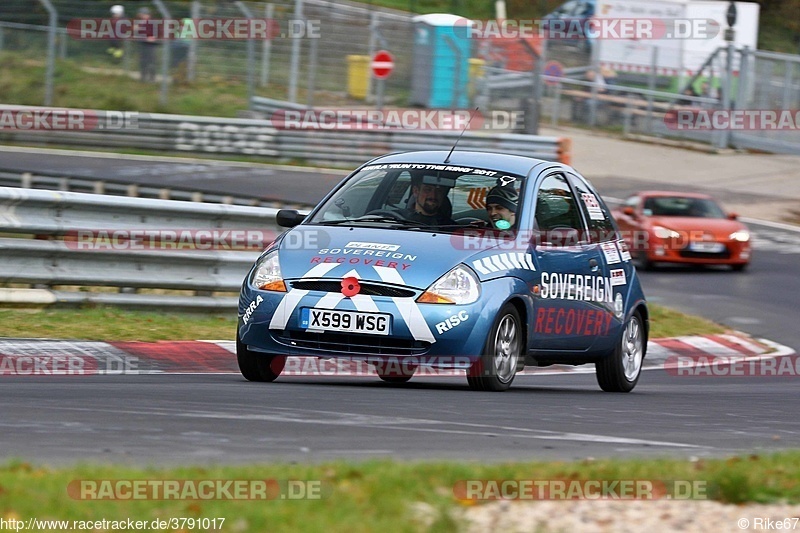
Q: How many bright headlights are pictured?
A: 2